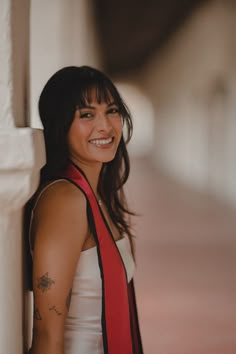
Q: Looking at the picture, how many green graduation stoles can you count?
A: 0